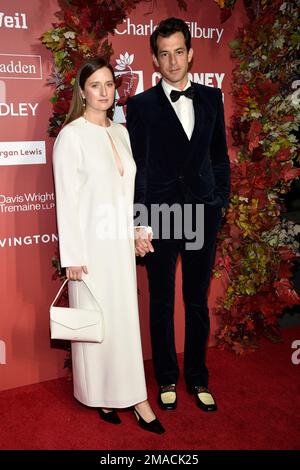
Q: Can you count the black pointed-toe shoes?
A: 2